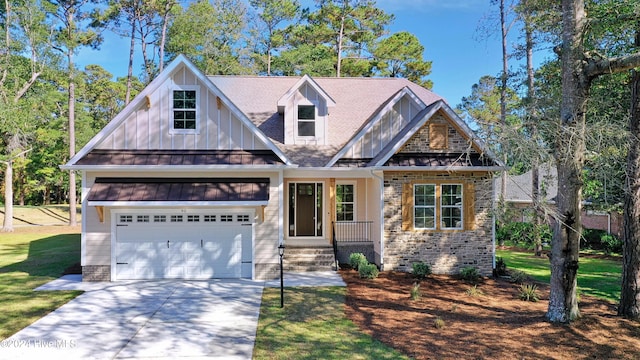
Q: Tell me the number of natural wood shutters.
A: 2